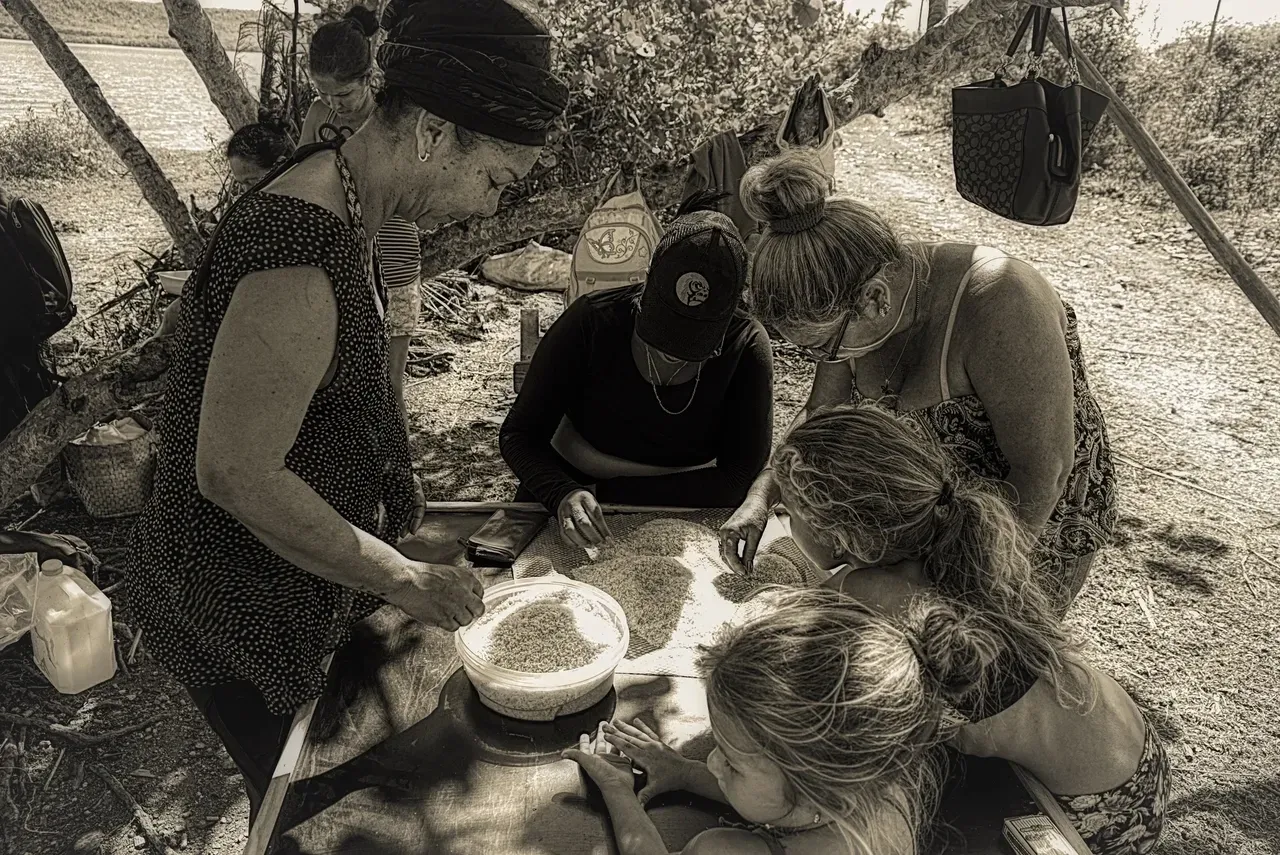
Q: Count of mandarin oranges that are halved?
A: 0